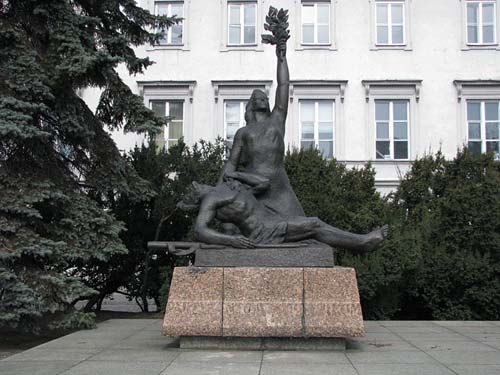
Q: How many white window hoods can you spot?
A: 5